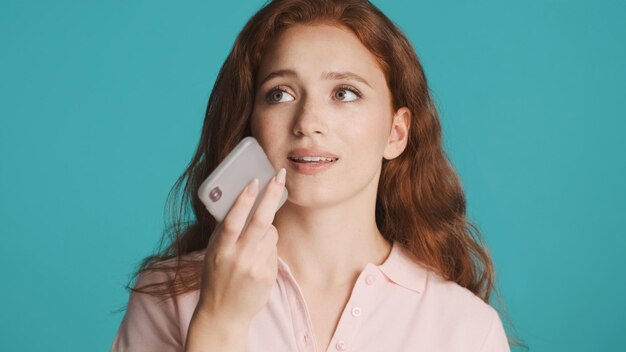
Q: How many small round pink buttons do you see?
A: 3